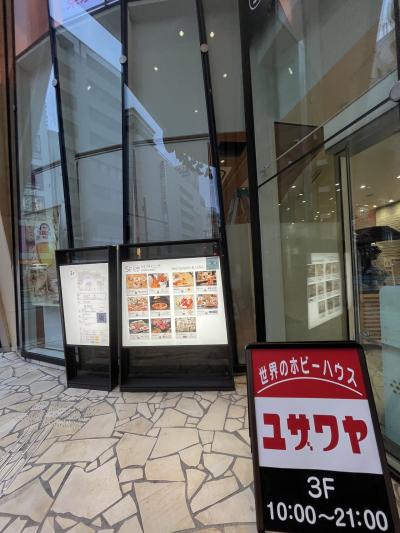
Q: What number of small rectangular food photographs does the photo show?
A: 11